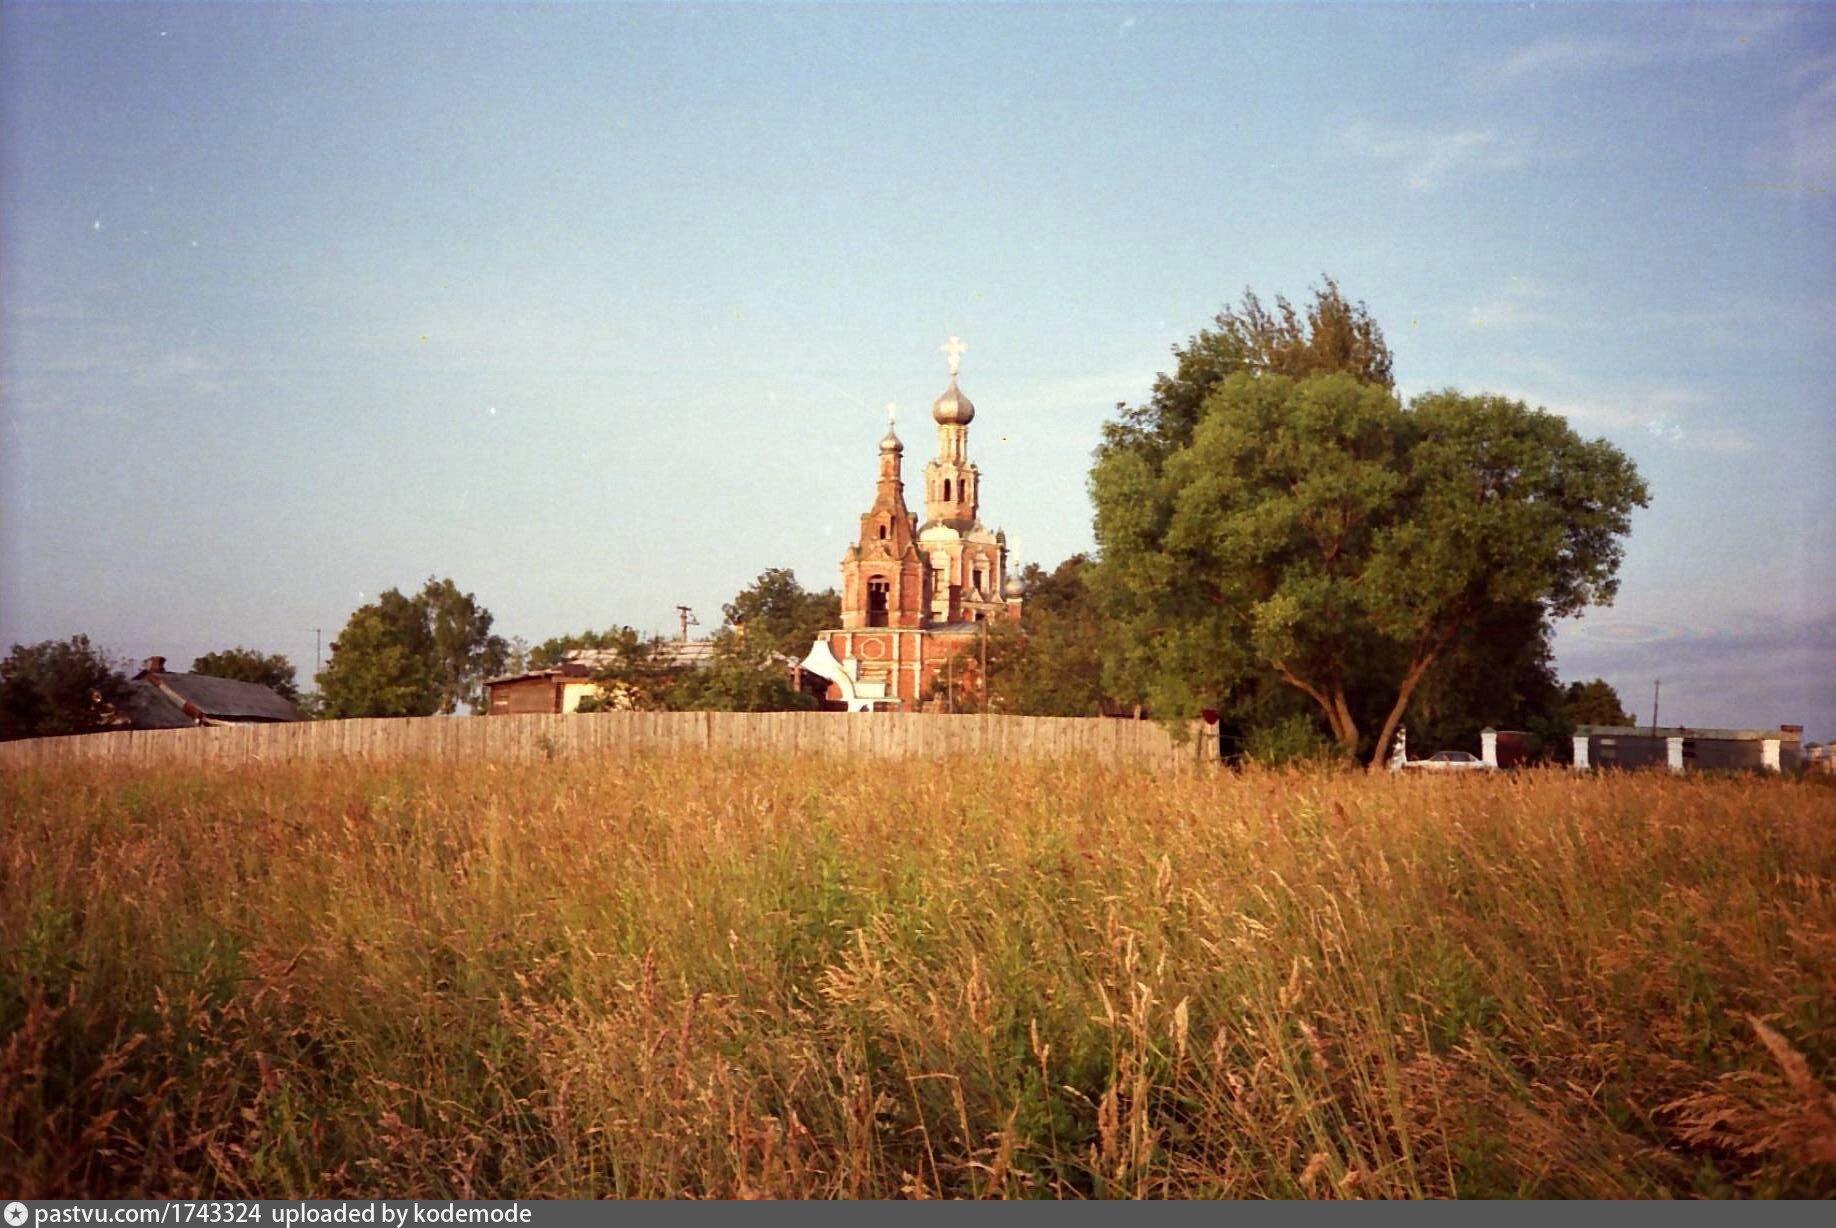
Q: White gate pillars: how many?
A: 5